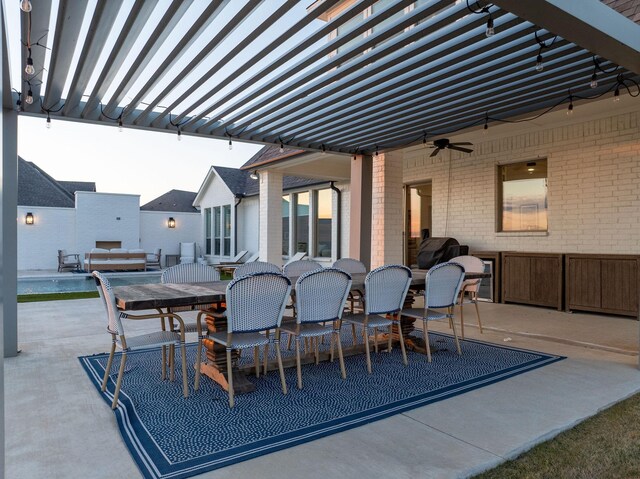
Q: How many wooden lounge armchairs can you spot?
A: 2